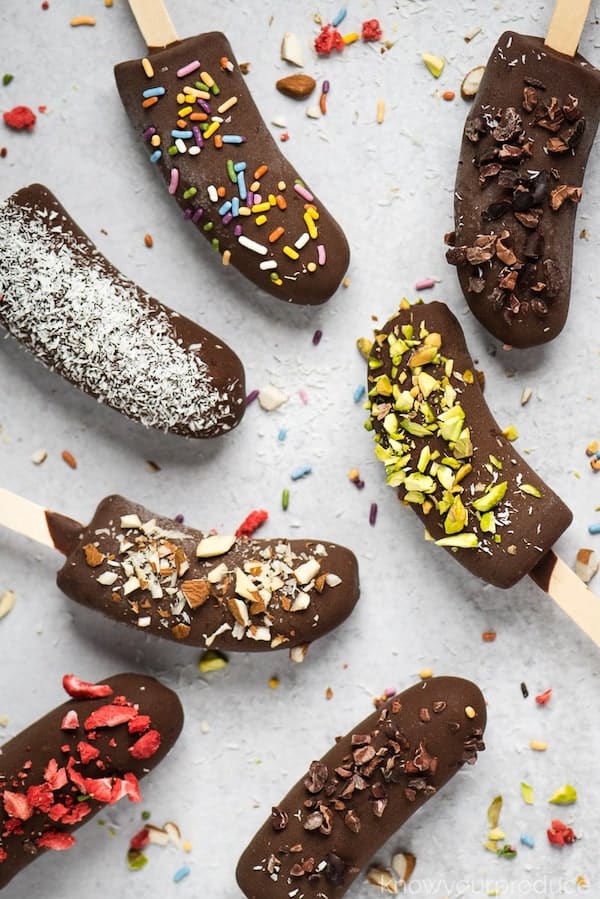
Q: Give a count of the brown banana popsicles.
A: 7